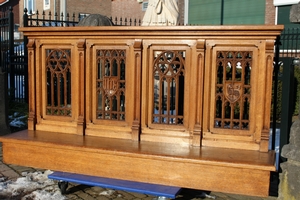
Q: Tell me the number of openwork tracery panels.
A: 4